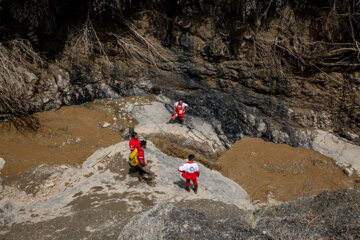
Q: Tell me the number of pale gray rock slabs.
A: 3